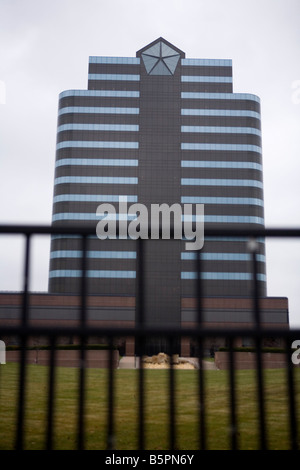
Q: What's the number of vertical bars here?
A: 10